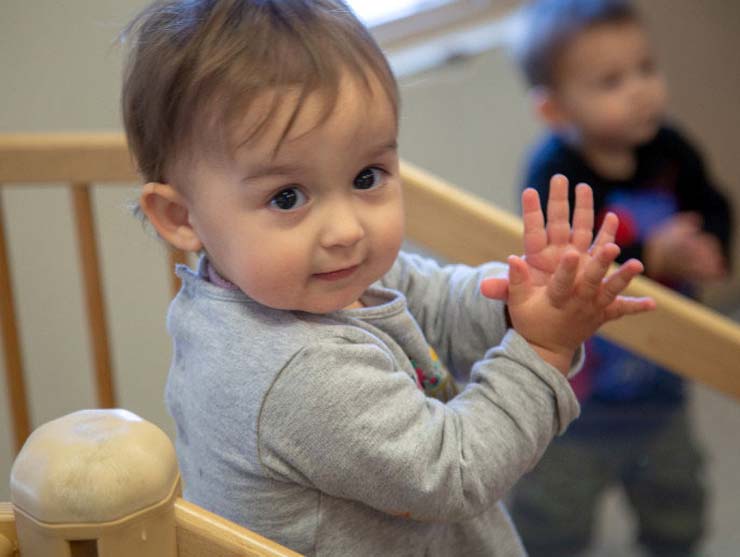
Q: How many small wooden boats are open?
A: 0